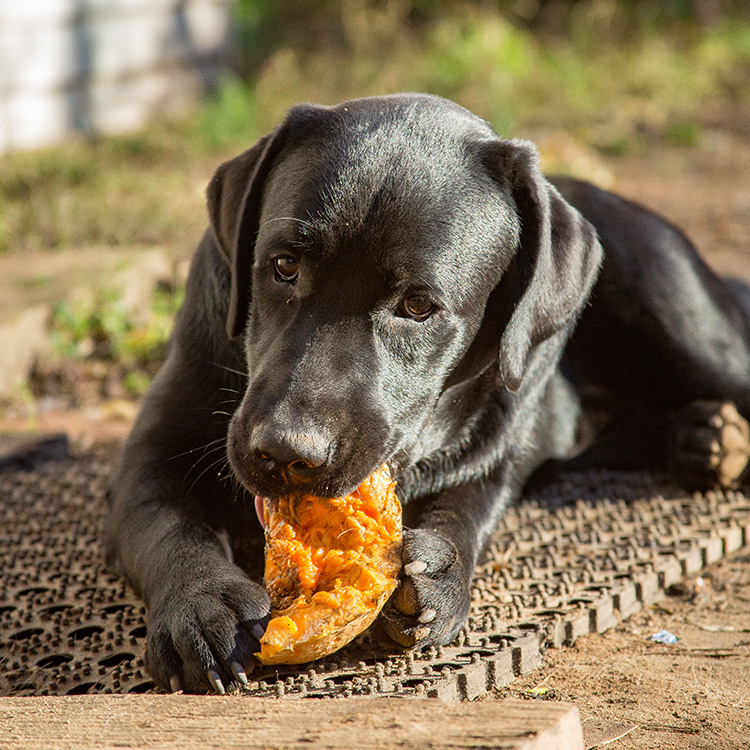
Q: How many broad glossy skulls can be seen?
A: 1